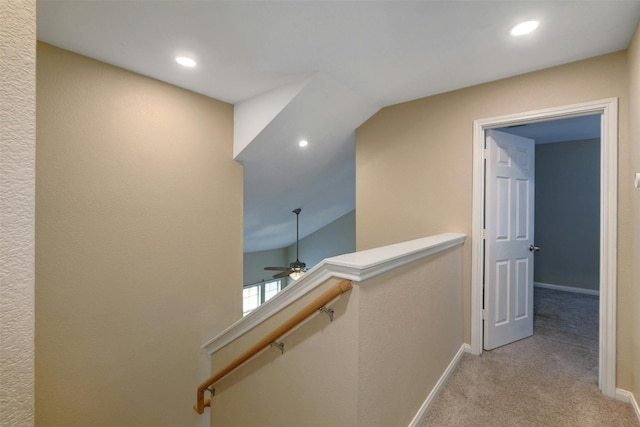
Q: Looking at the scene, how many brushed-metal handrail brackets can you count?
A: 3